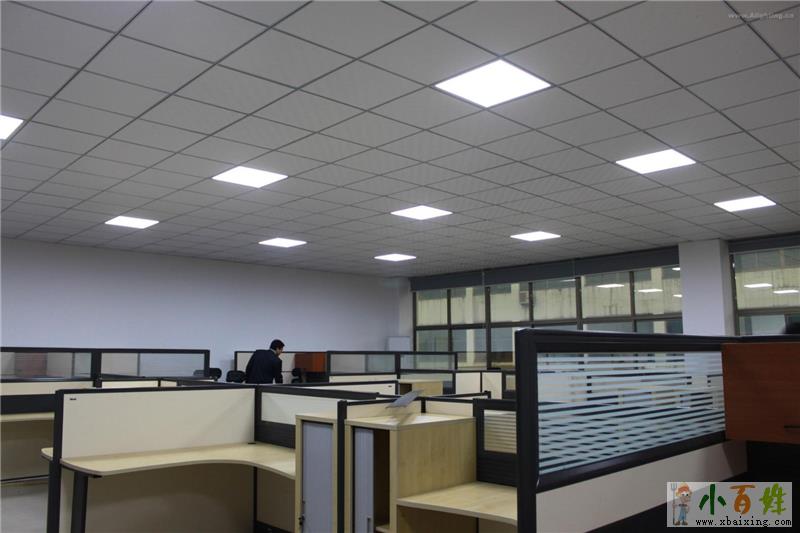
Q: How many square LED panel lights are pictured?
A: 10